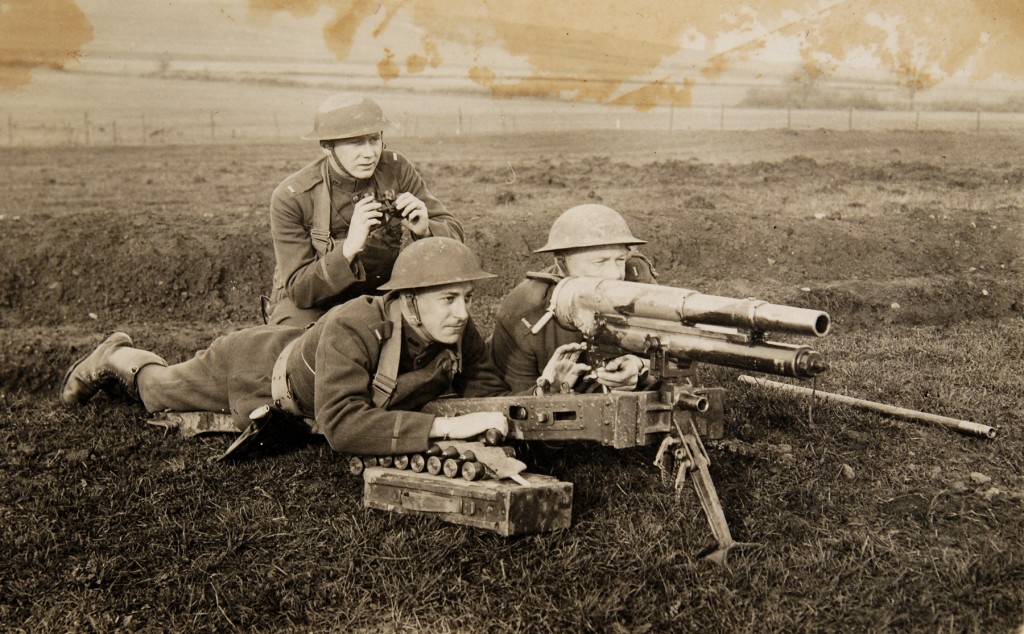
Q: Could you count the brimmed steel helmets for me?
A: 3